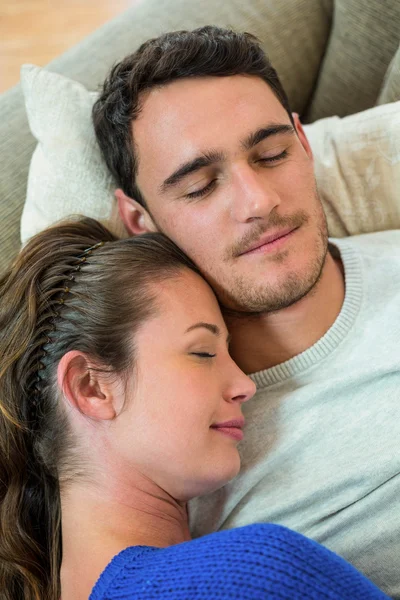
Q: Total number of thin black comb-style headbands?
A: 1